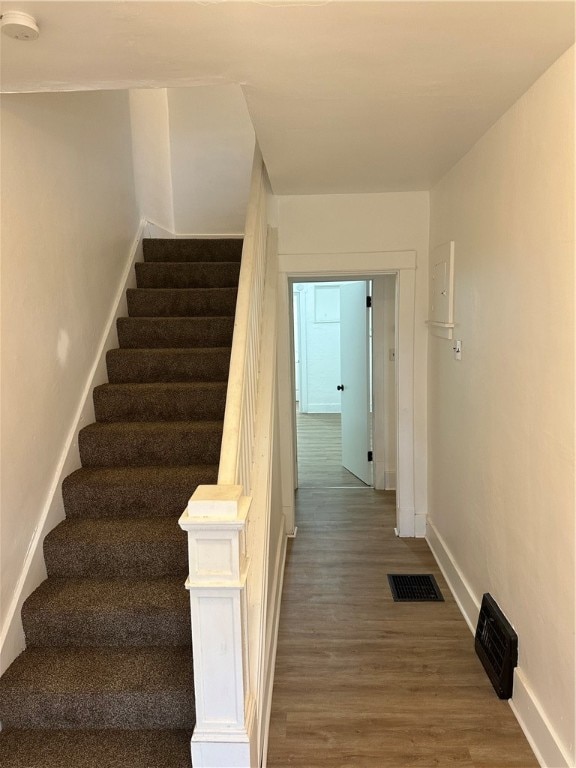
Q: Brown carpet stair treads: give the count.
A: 12